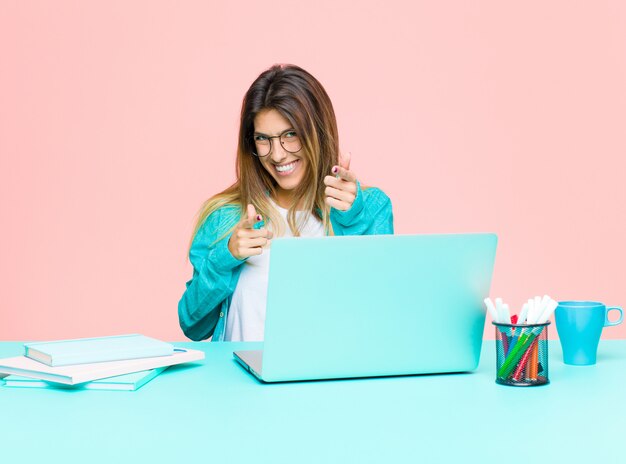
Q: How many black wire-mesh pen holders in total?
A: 1